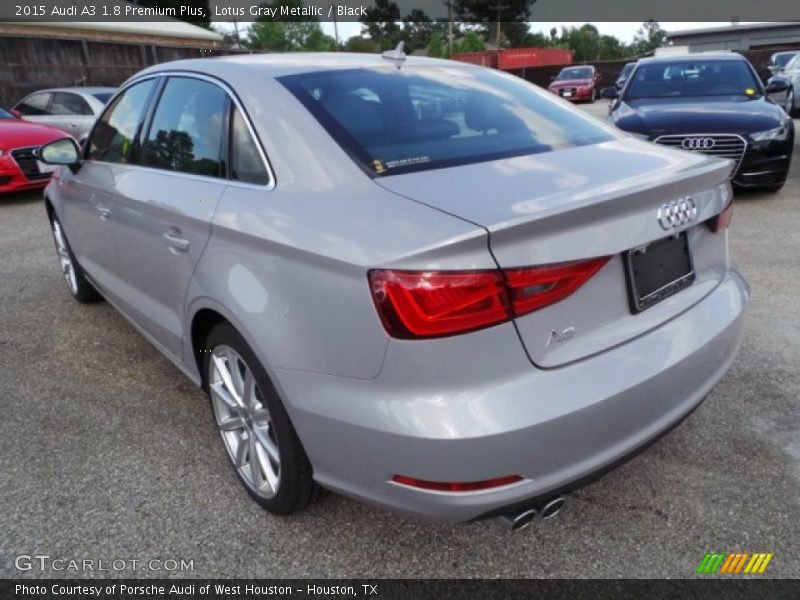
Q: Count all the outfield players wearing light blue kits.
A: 0